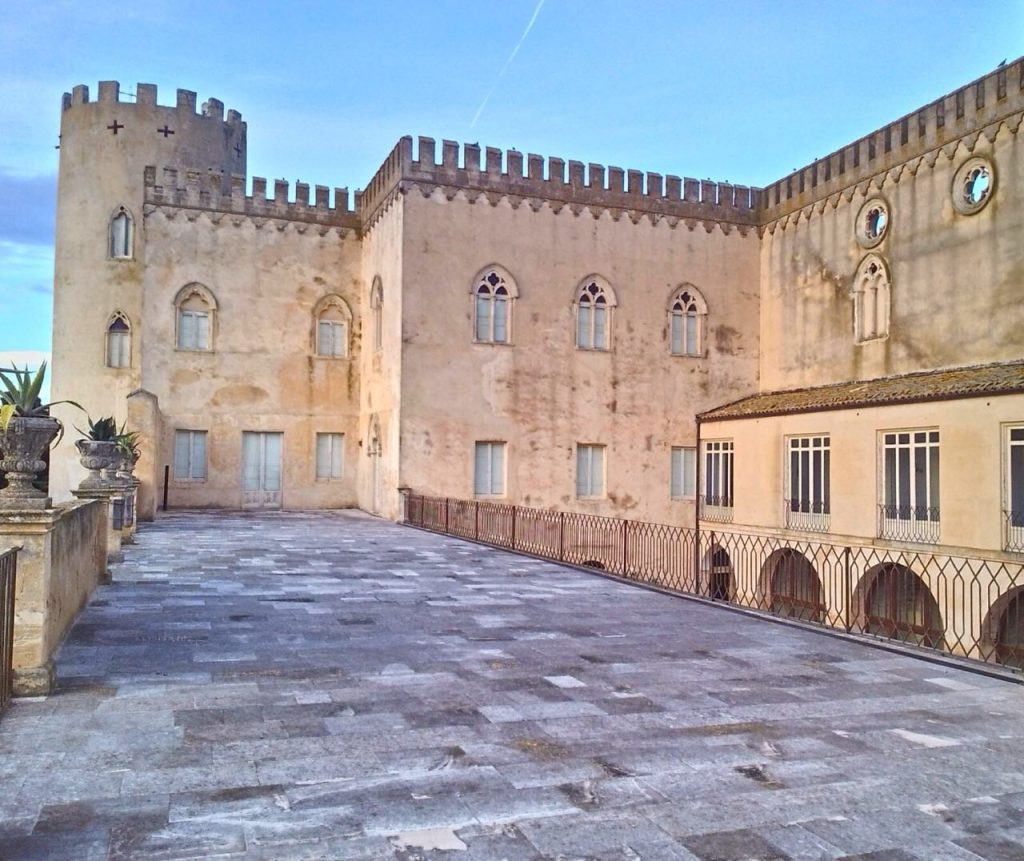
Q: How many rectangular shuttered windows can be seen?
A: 5